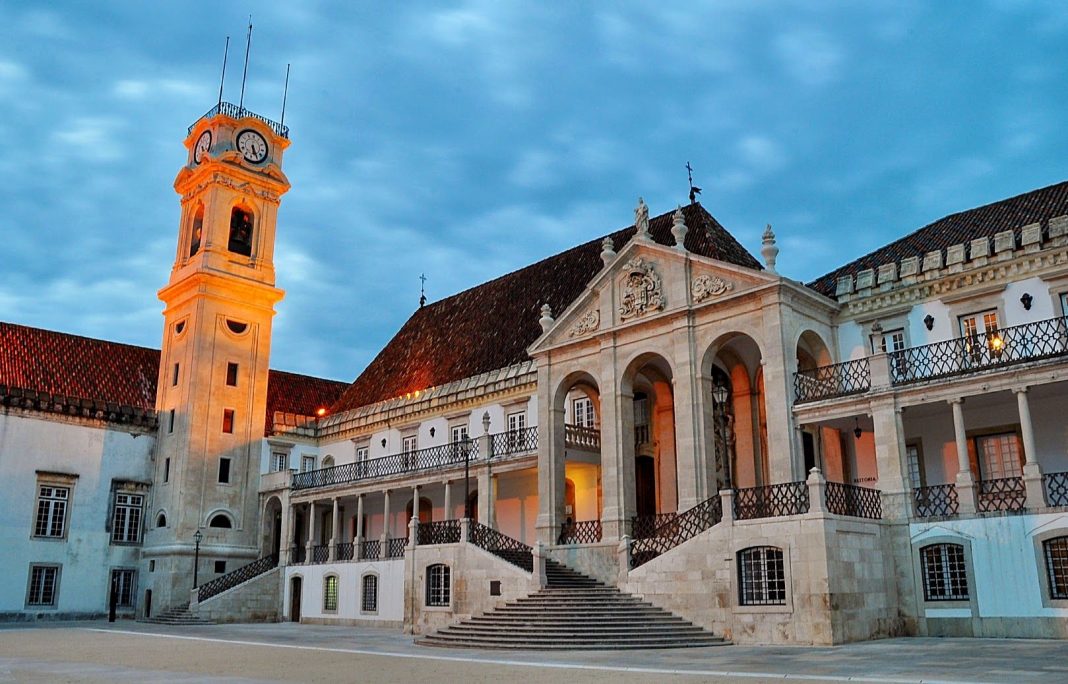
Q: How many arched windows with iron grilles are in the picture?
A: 6